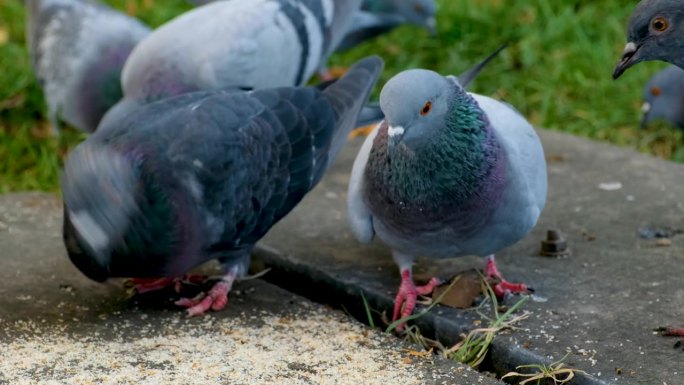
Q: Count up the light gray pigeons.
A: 3